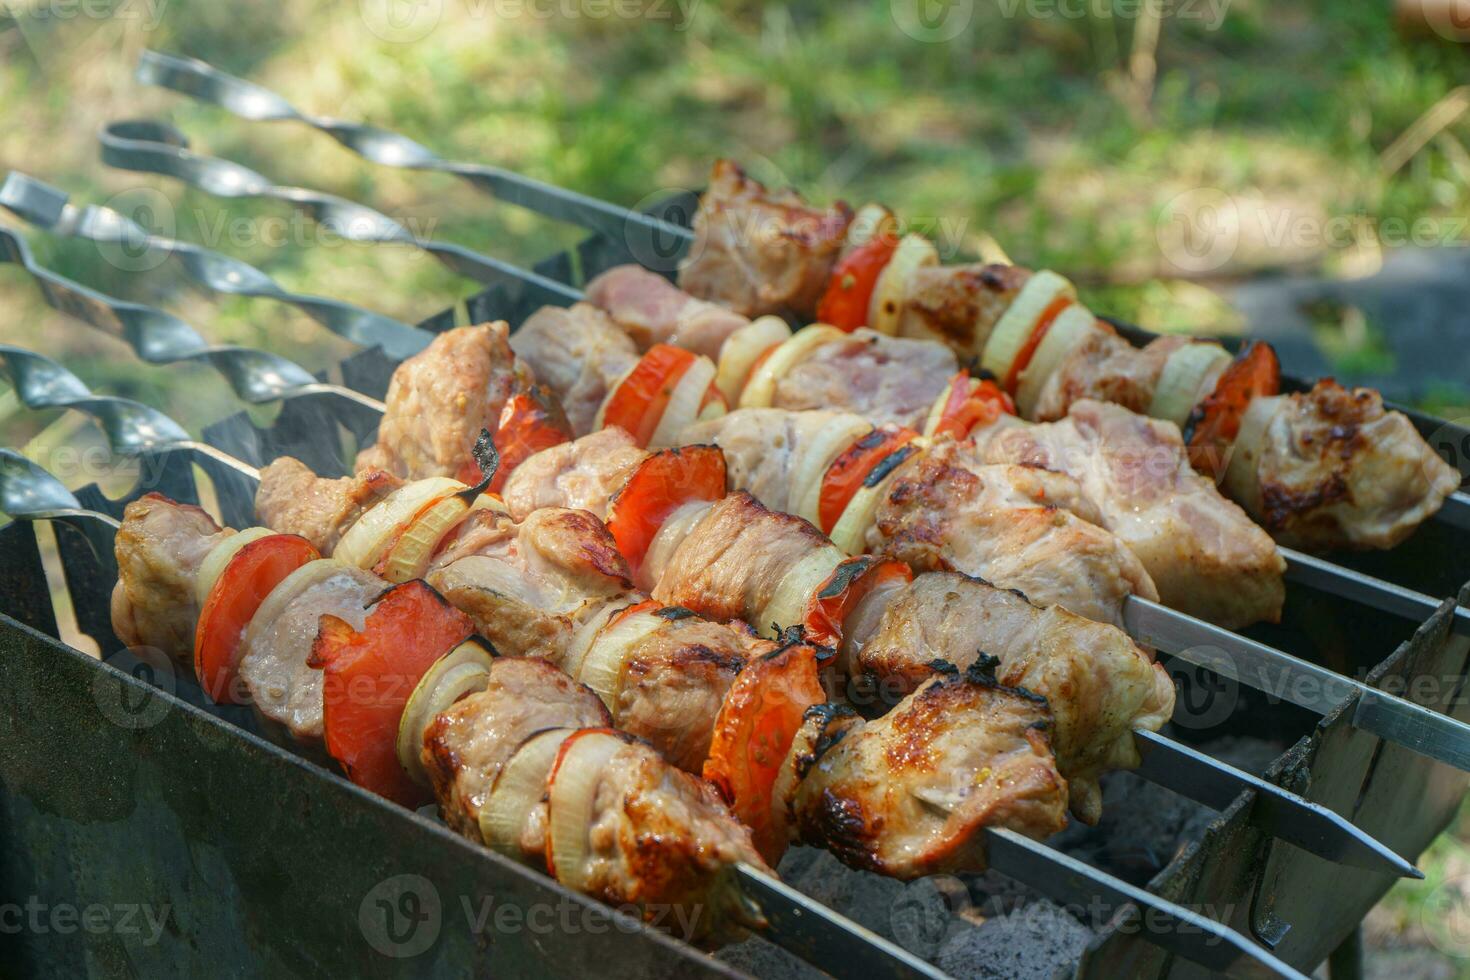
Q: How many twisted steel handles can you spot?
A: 6